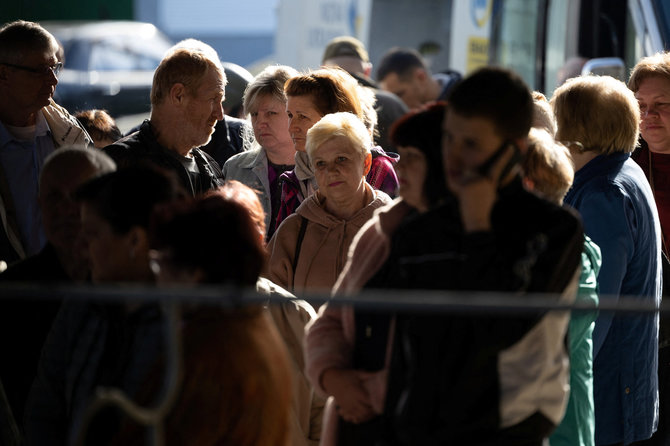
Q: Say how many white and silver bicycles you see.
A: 0